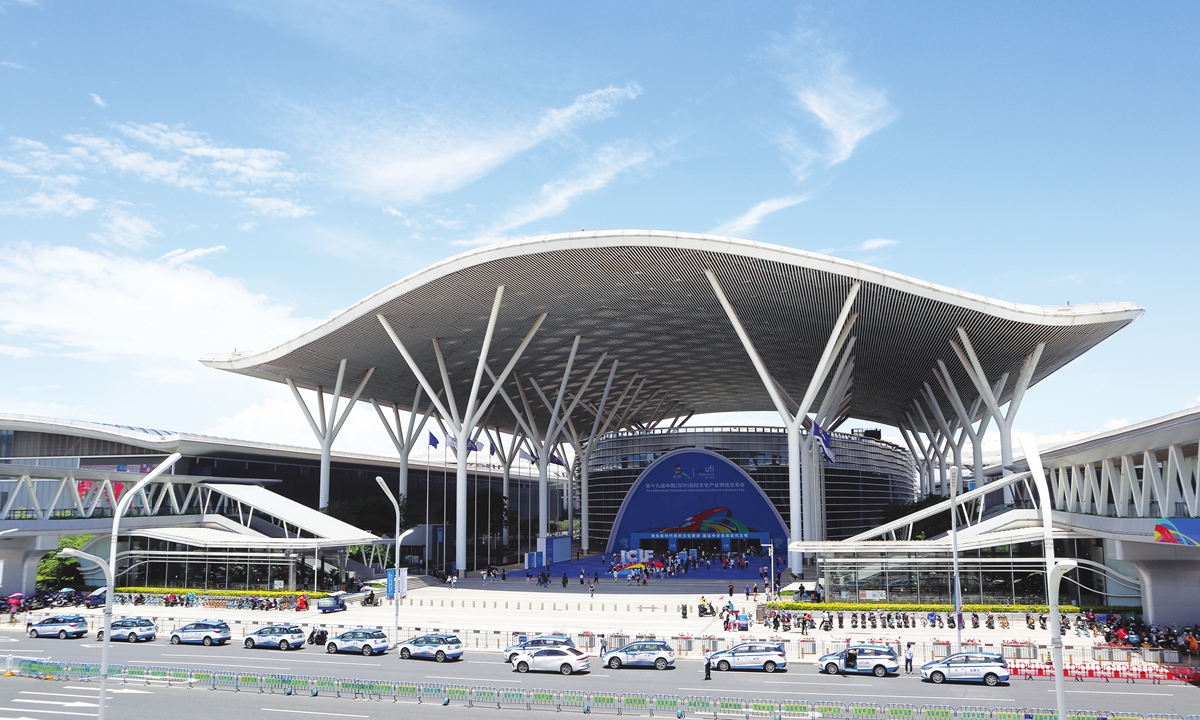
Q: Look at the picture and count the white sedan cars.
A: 1